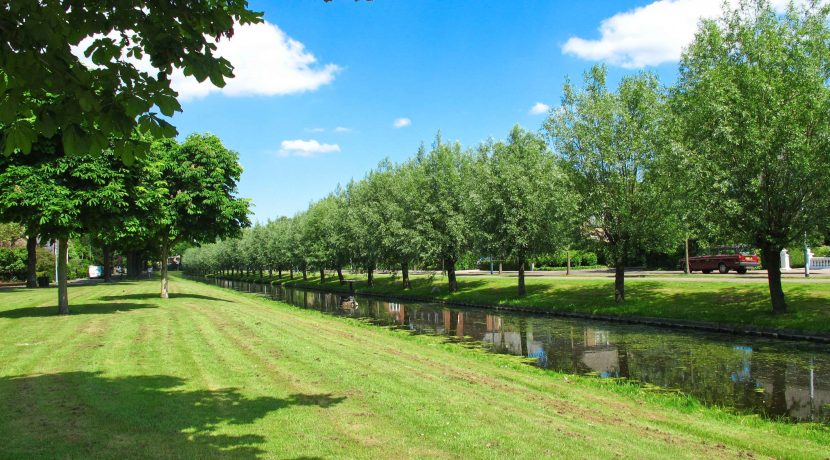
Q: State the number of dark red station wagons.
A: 1